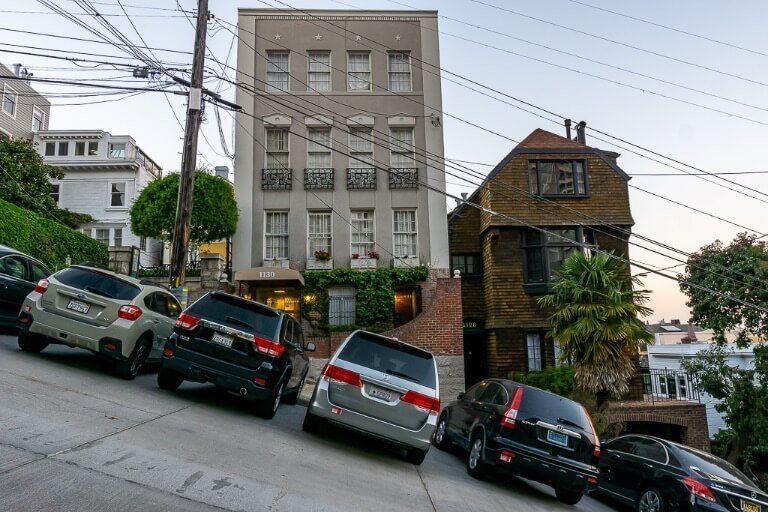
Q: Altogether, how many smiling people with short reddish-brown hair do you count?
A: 0